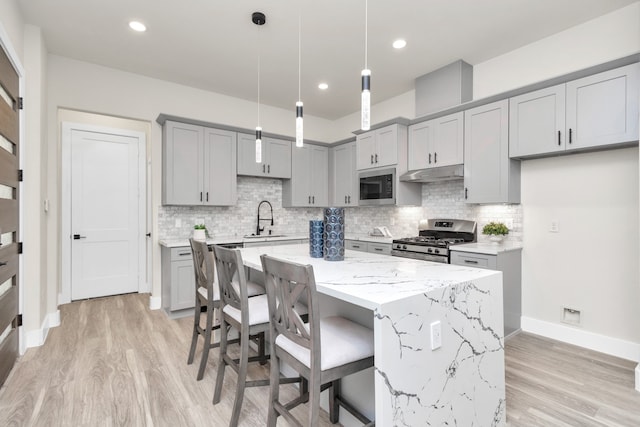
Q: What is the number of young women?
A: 0